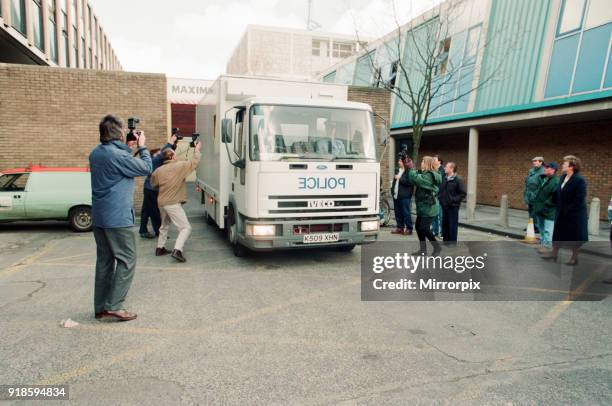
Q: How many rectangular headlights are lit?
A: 2